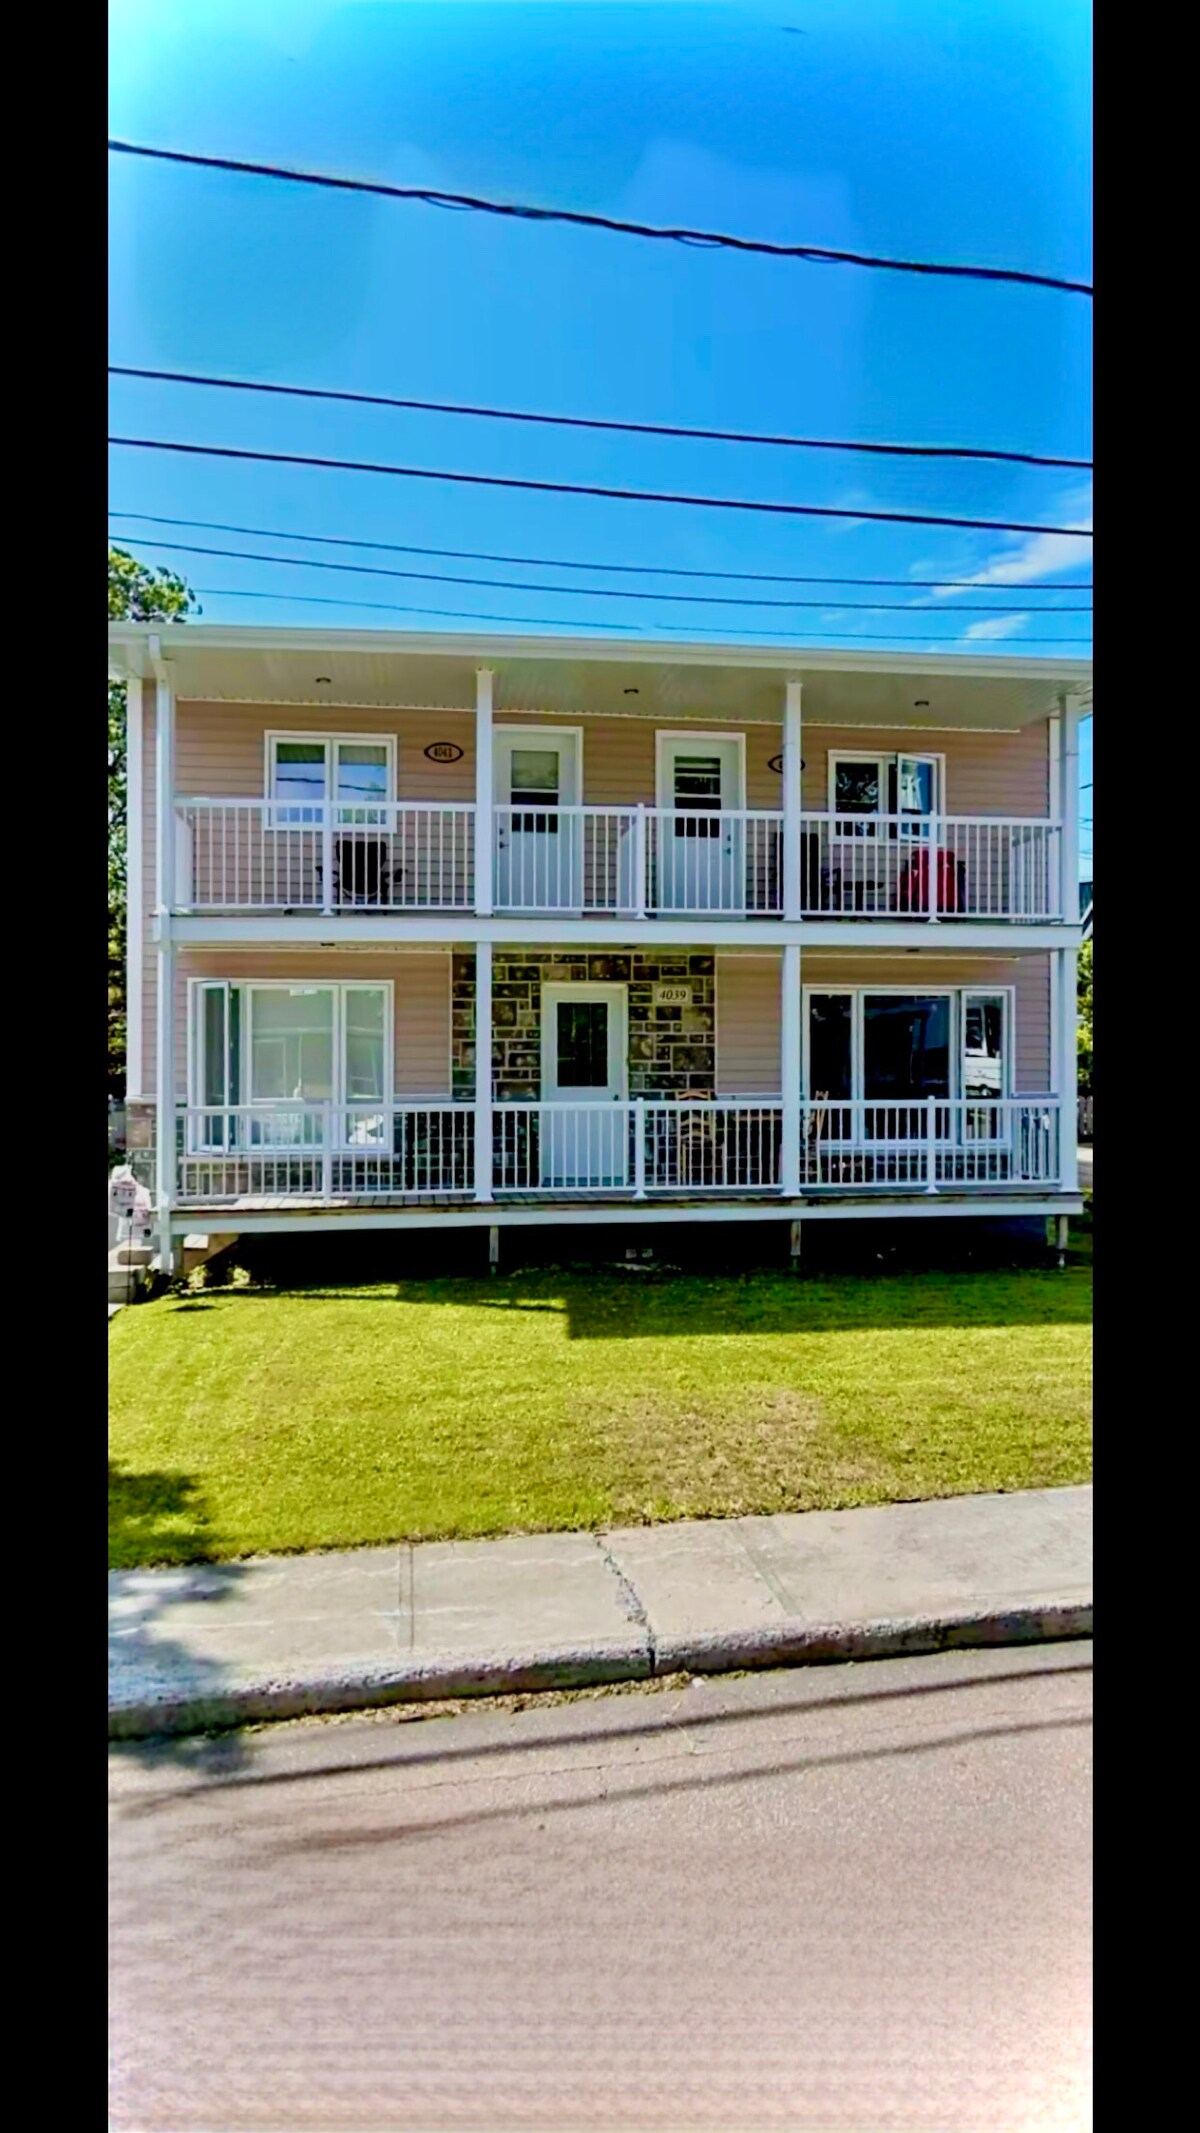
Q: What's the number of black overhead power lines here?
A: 6